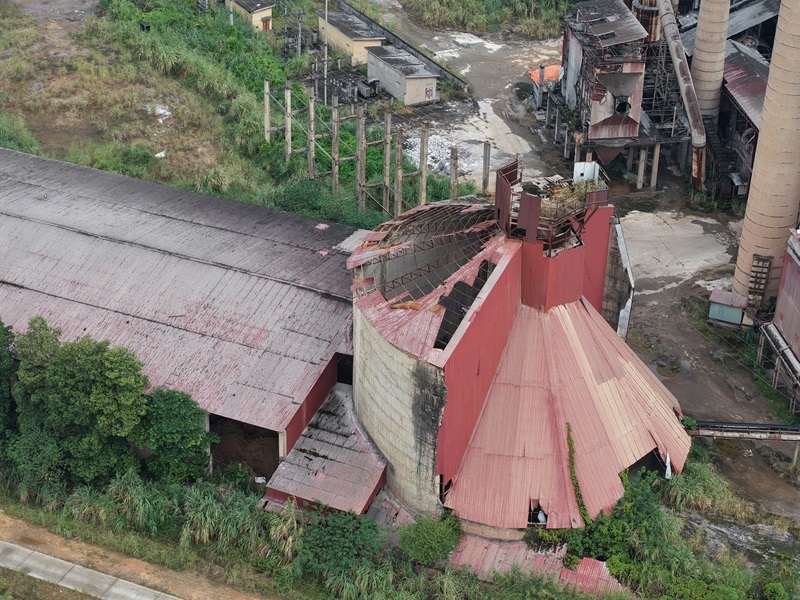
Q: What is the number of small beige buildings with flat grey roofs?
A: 3